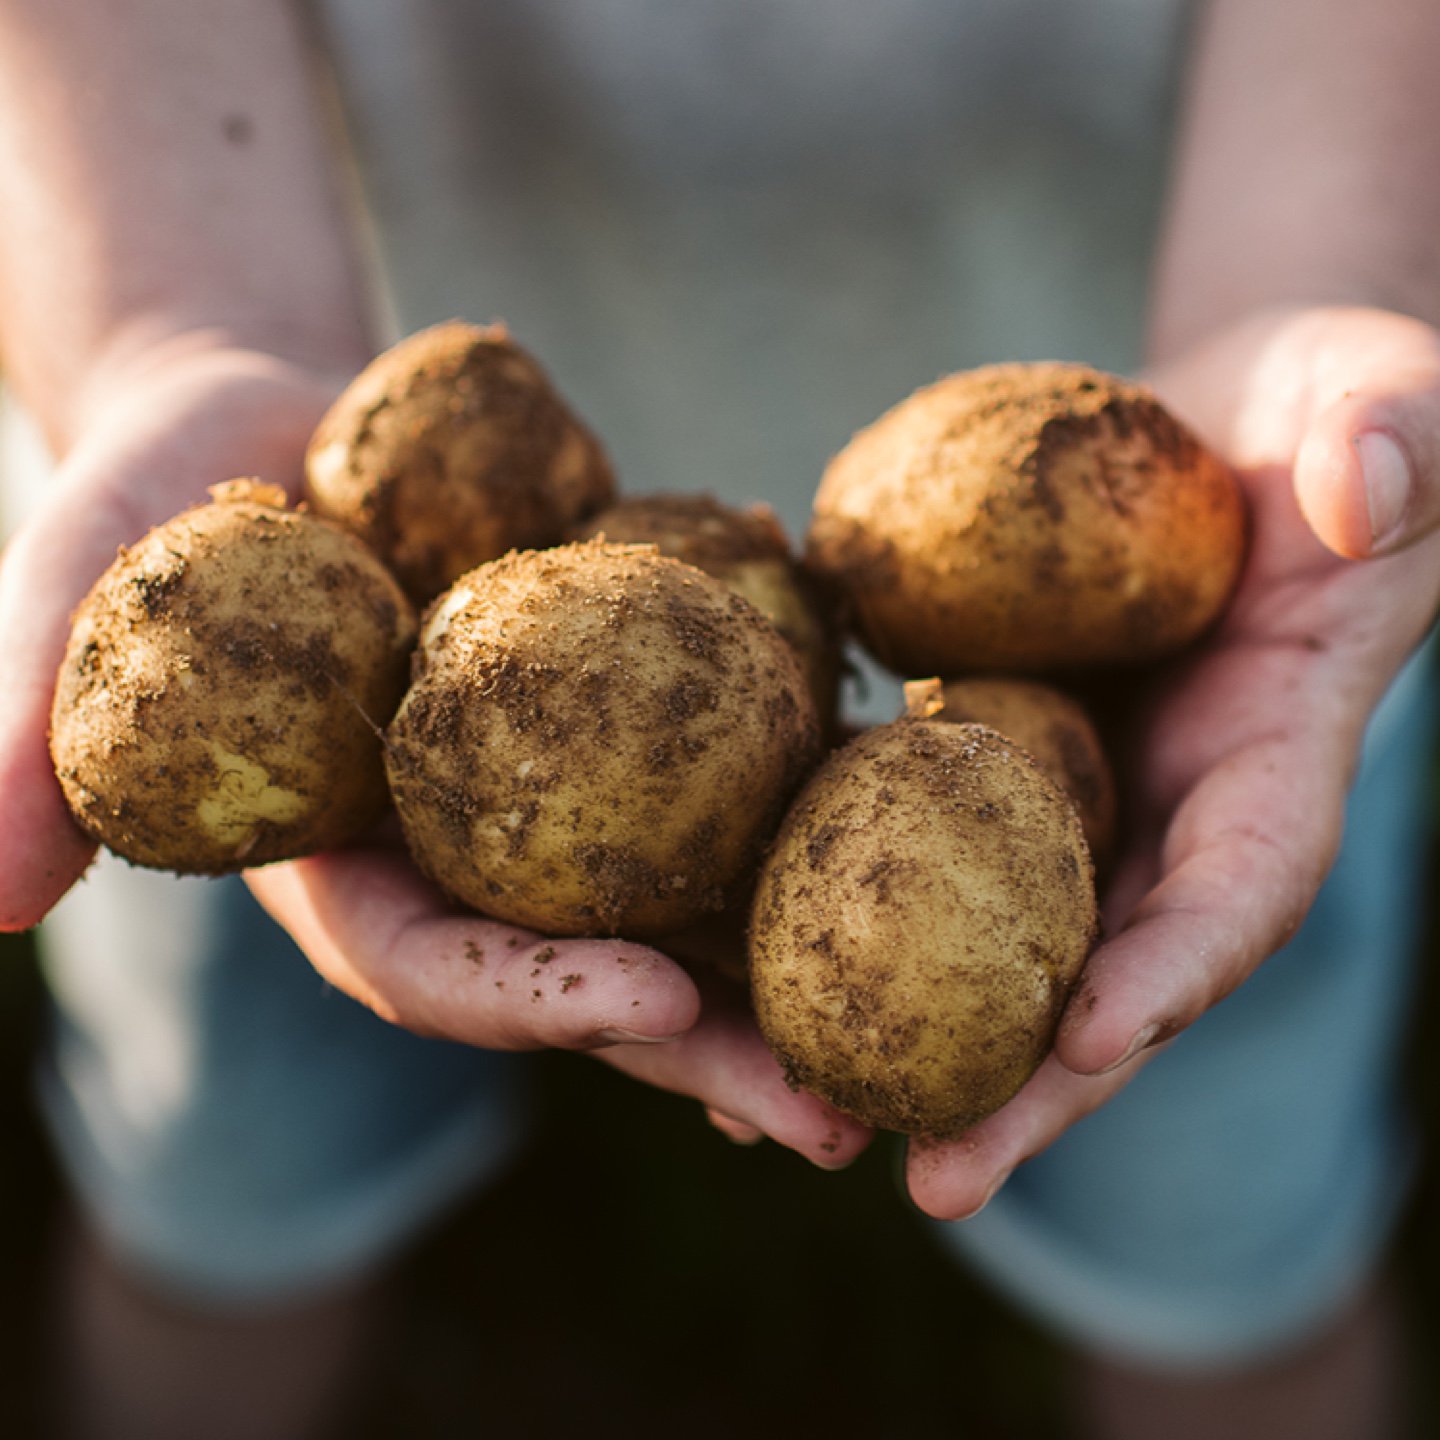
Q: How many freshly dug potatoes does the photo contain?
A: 7